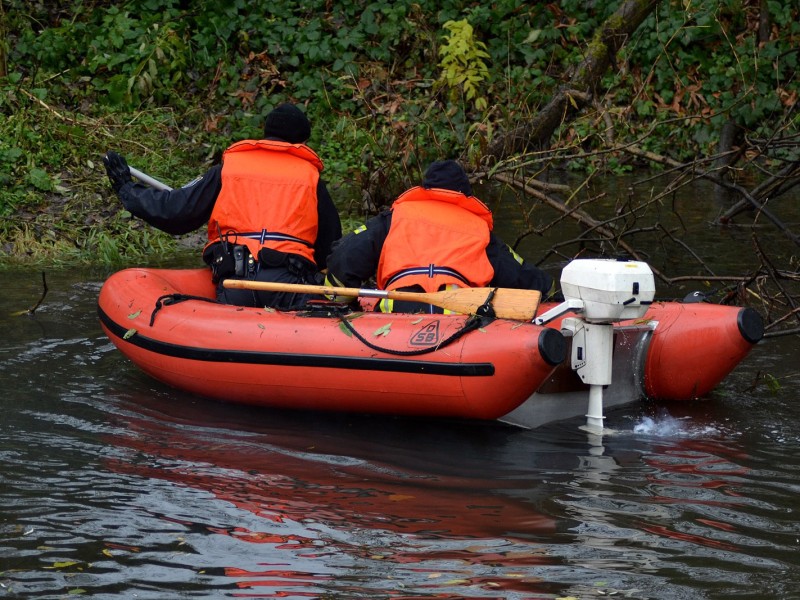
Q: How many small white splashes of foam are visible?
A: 1